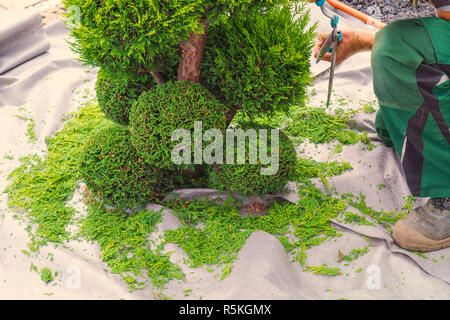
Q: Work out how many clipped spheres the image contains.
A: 4